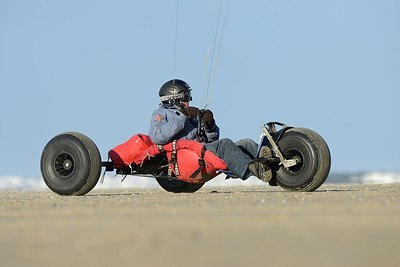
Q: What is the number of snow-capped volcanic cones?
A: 0